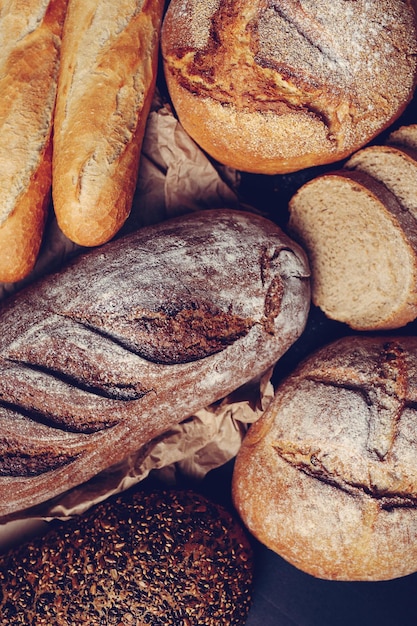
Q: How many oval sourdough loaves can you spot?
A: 1